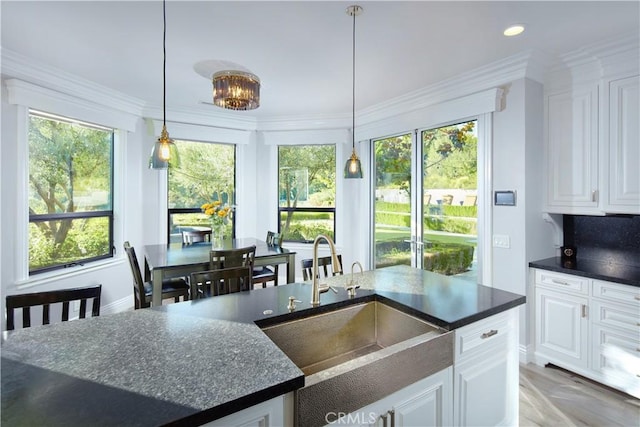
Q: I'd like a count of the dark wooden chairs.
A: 7